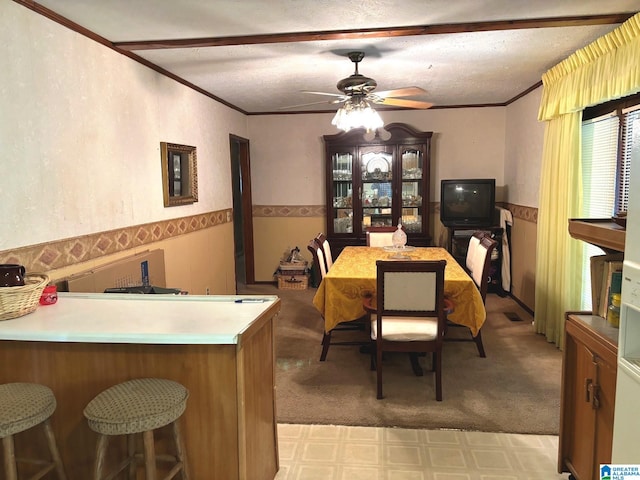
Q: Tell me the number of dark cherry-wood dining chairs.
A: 6